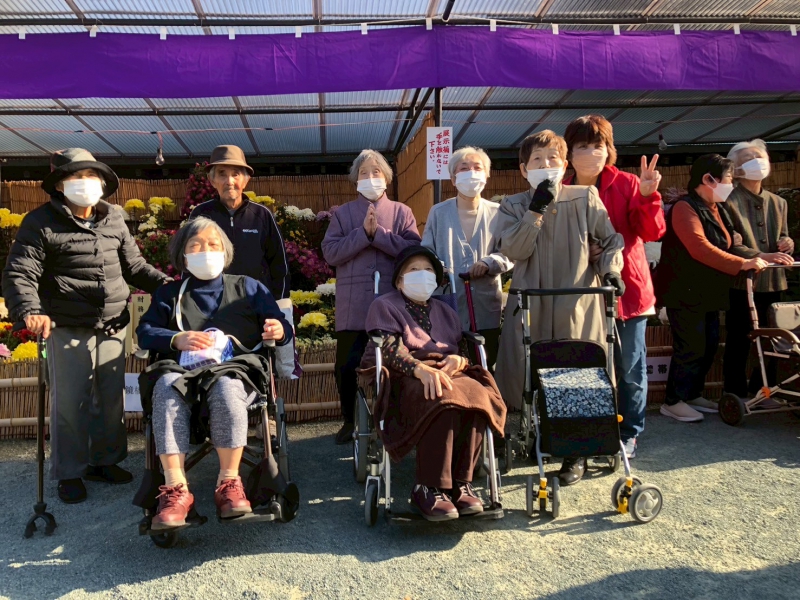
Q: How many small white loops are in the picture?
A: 13